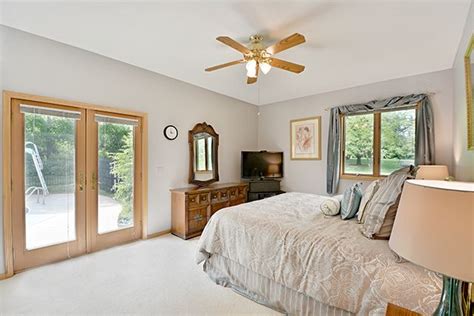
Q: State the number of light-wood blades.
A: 5